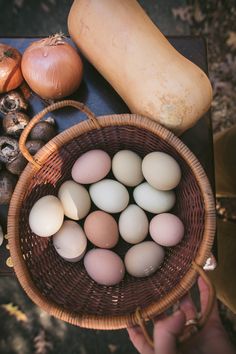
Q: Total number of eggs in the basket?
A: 13